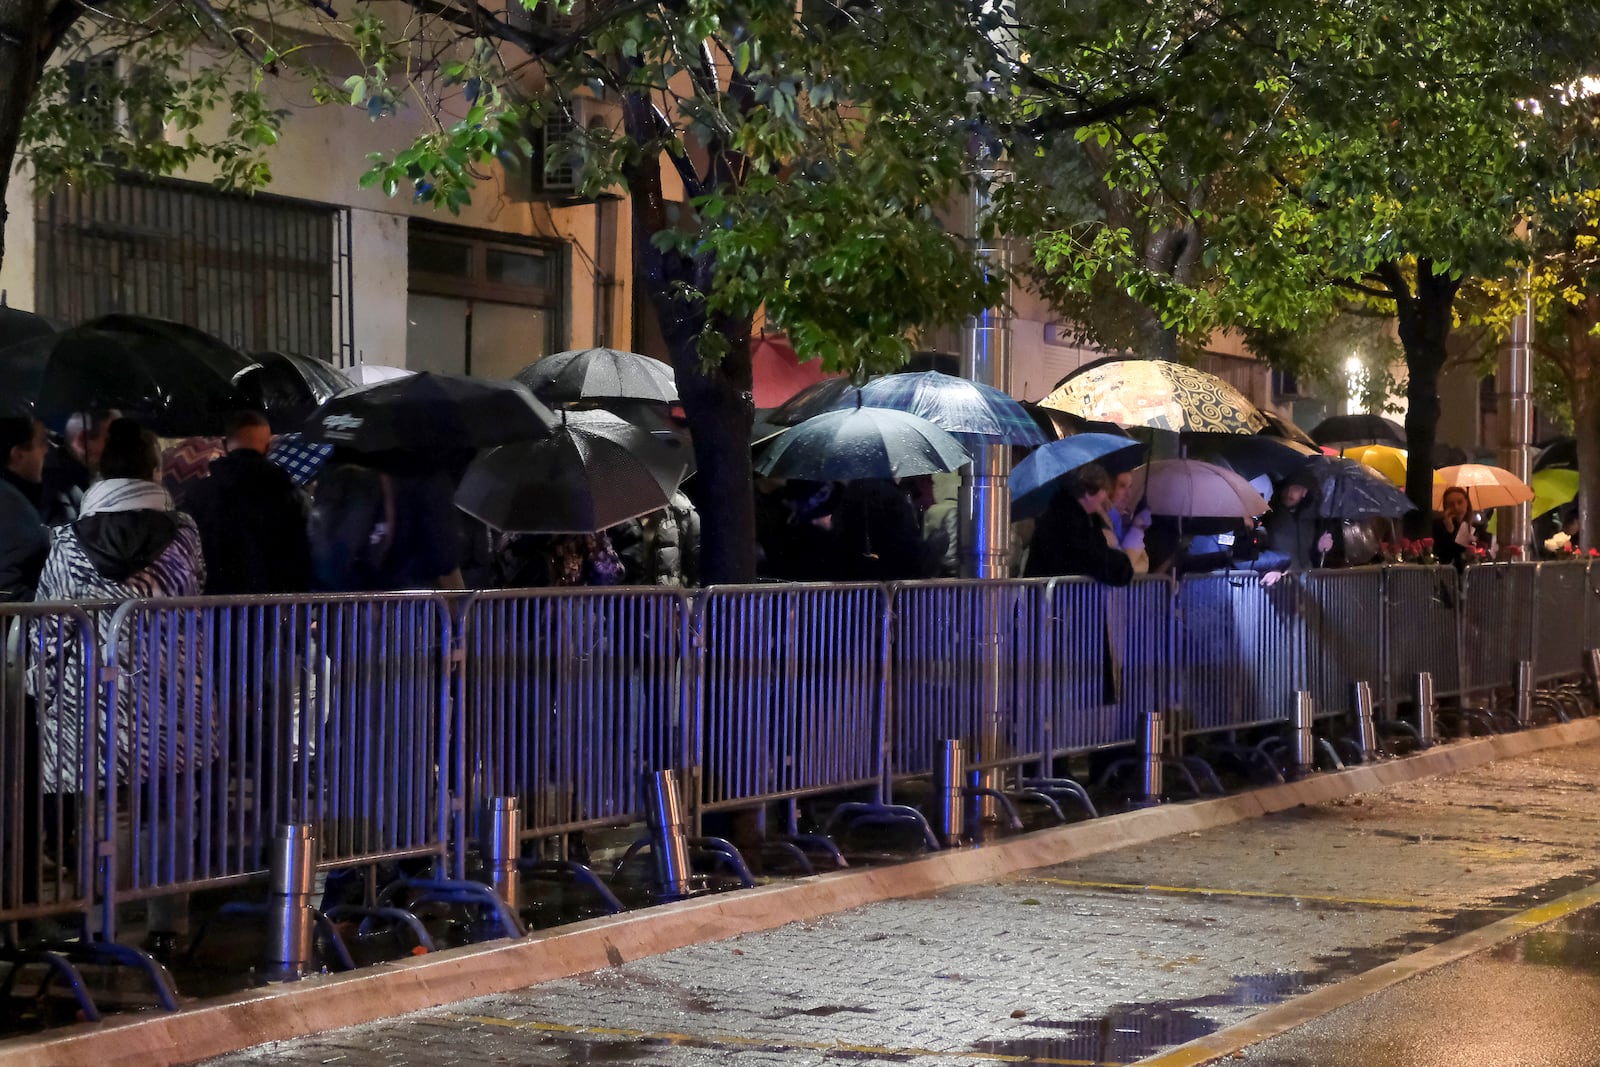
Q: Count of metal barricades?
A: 12